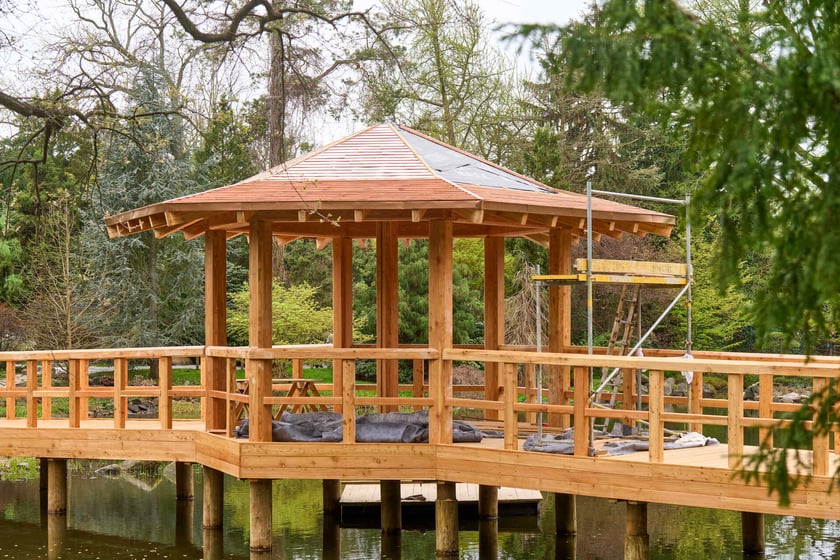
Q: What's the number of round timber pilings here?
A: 12